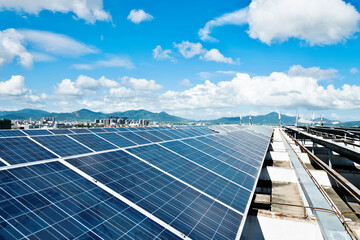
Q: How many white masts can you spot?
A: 6